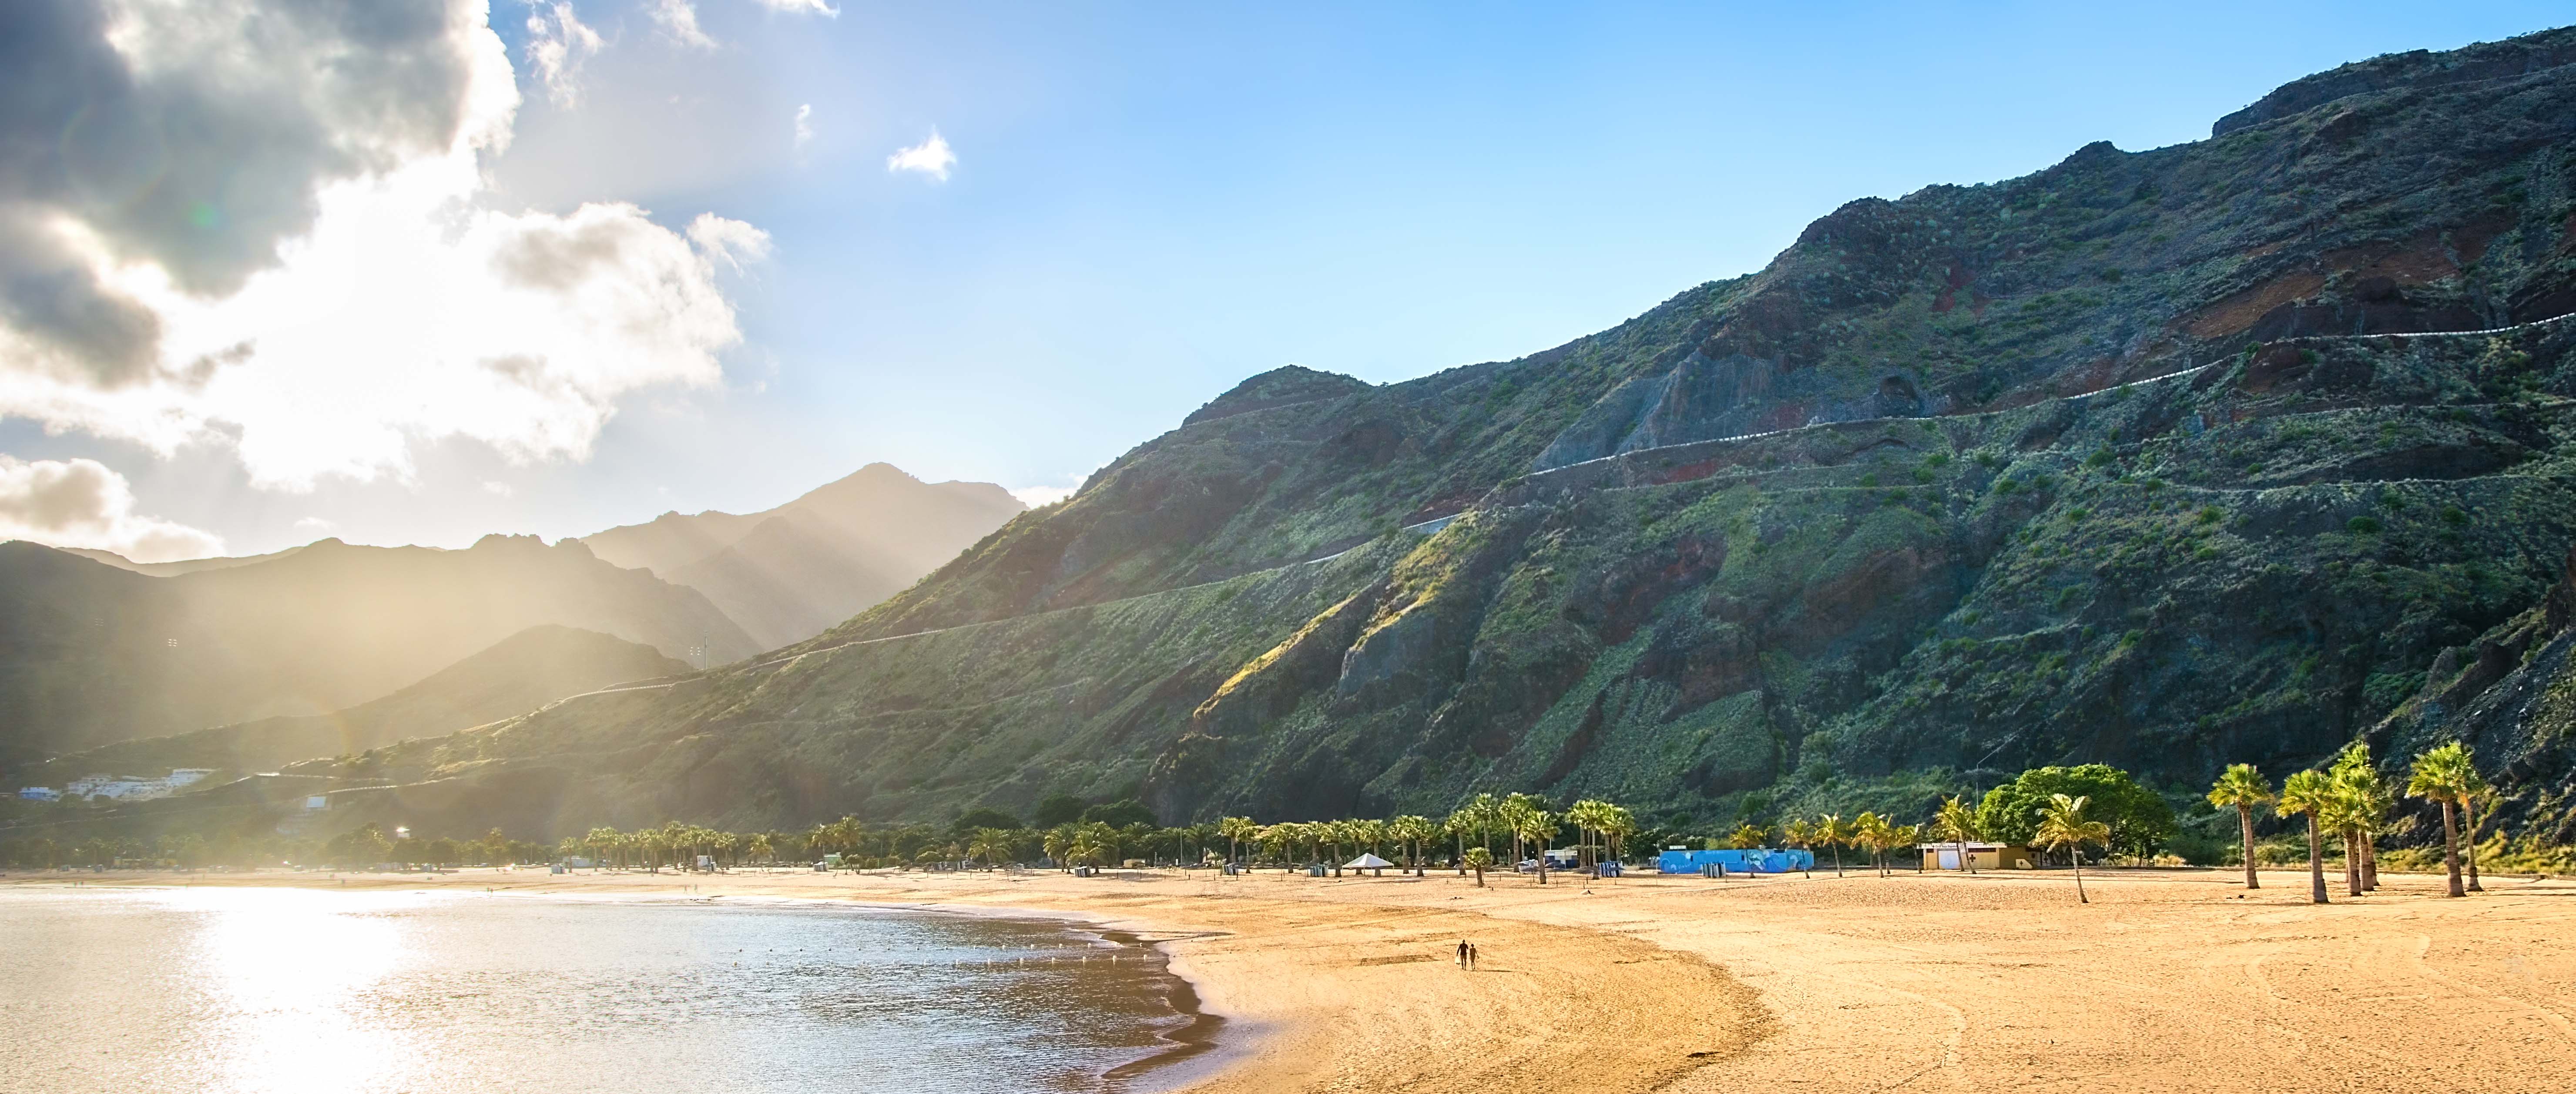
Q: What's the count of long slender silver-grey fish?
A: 0